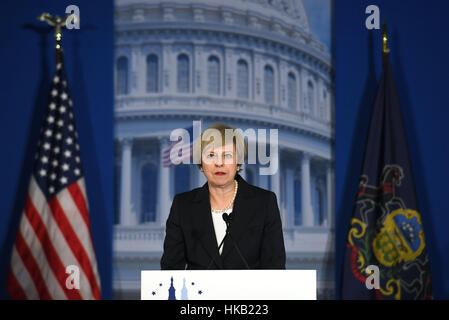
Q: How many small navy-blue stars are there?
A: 4